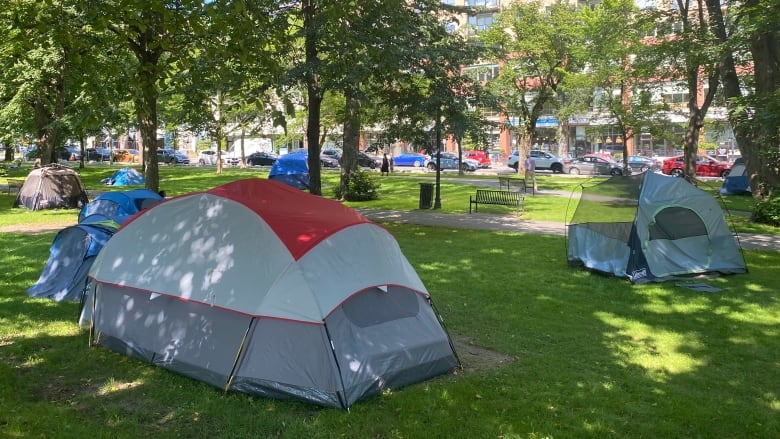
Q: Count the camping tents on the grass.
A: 8